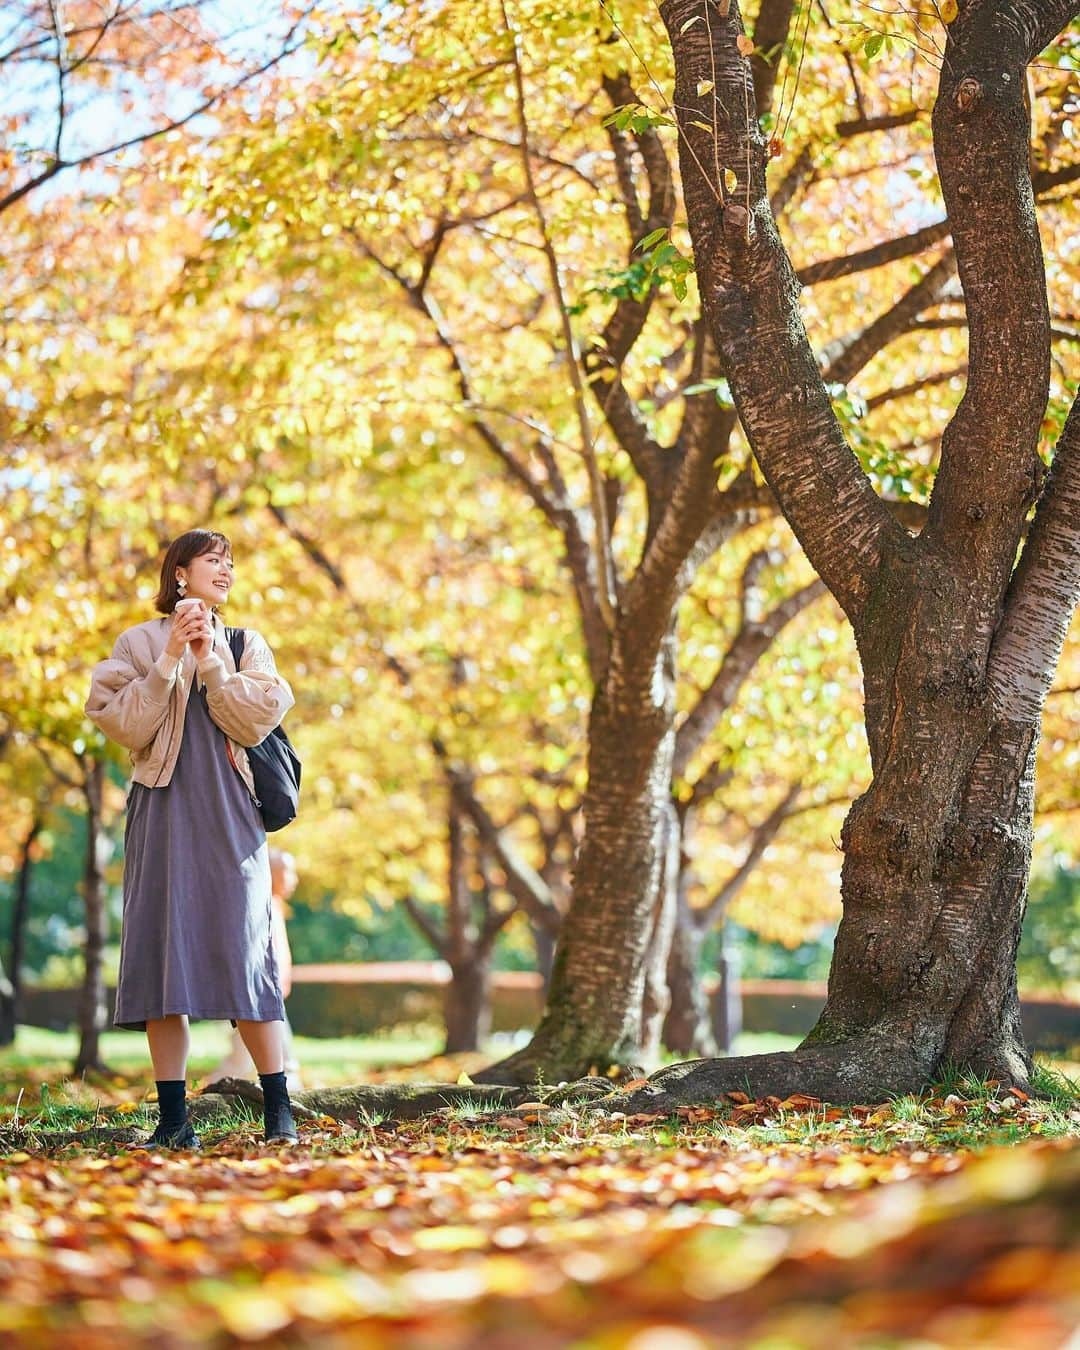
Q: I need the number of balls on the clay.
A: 0